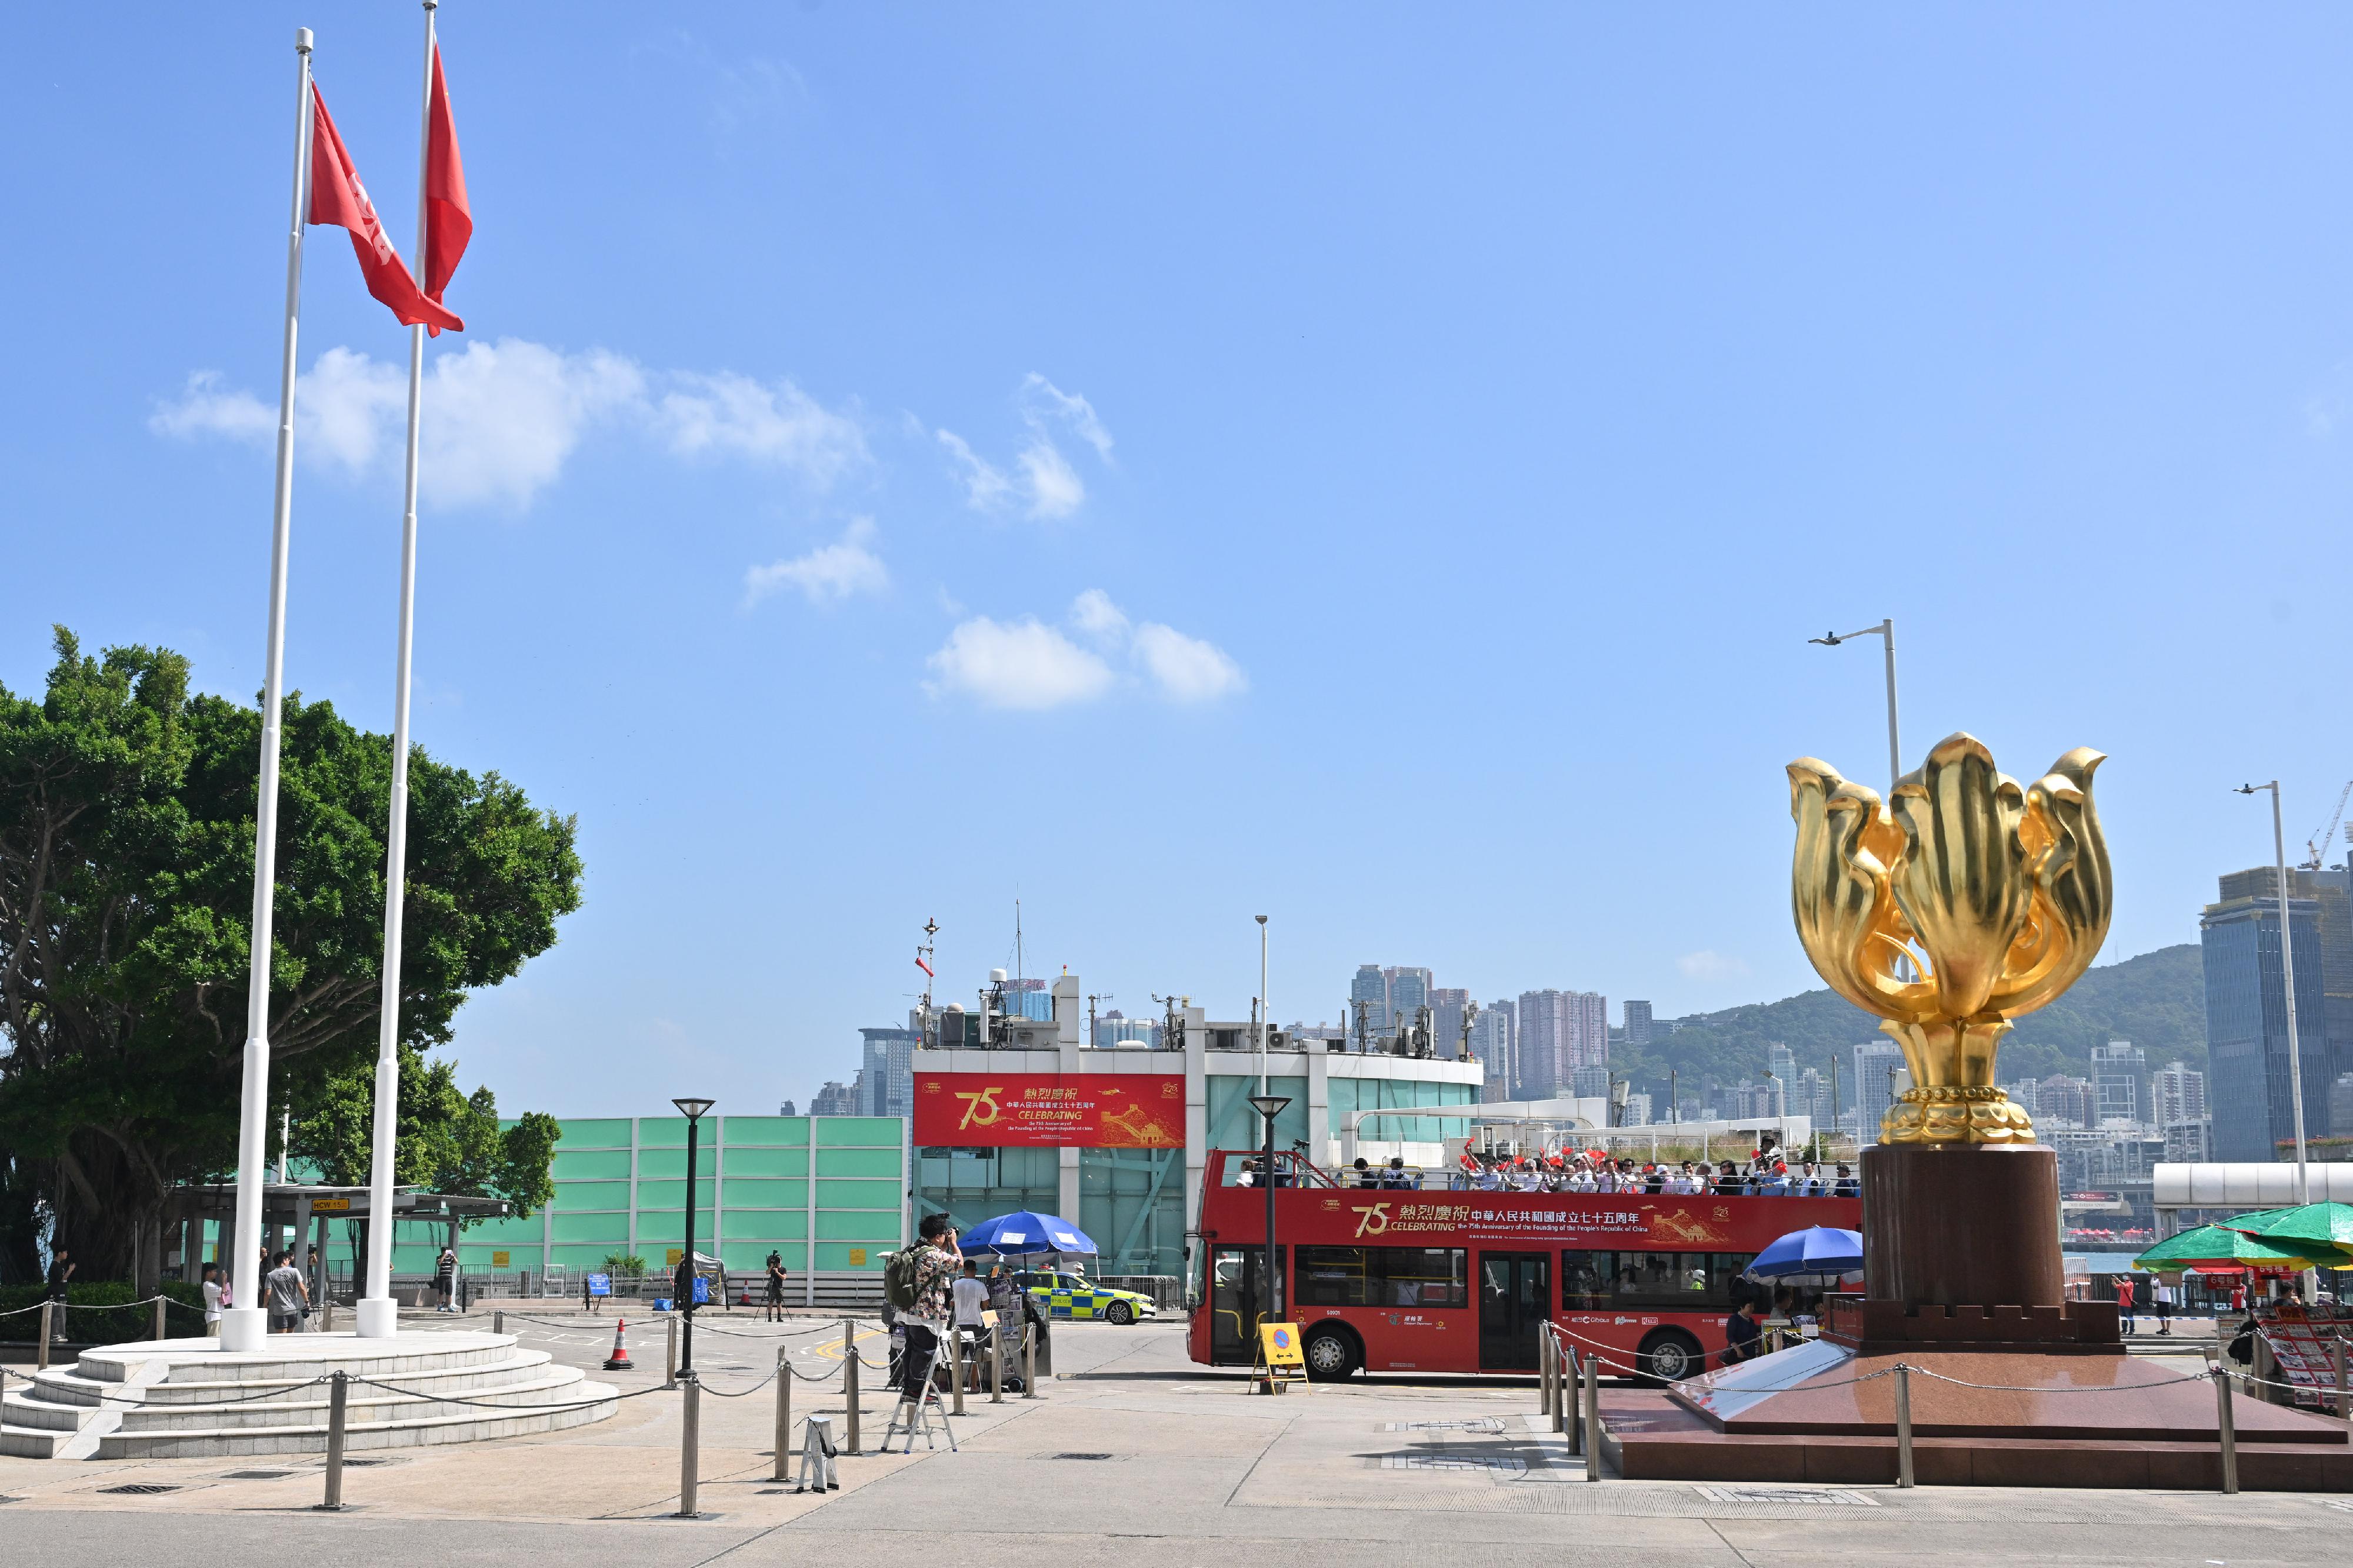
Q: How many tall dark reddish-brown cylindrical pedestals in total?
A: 1